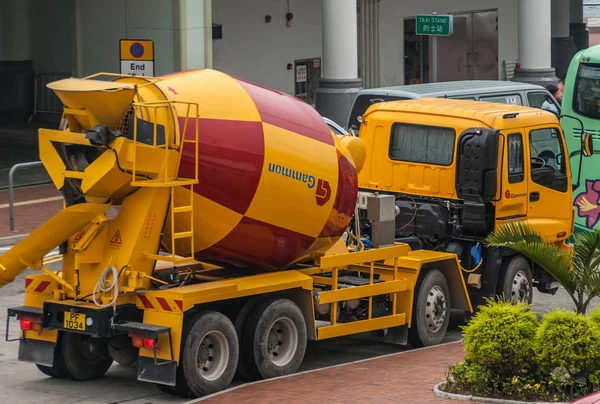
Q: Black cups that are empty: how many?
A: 0